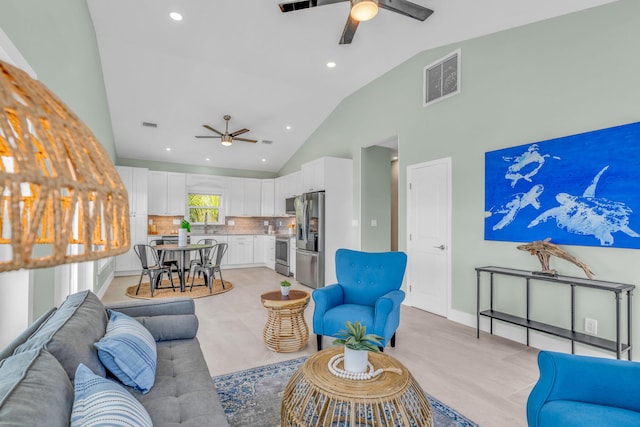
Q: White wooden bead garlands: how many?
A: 1